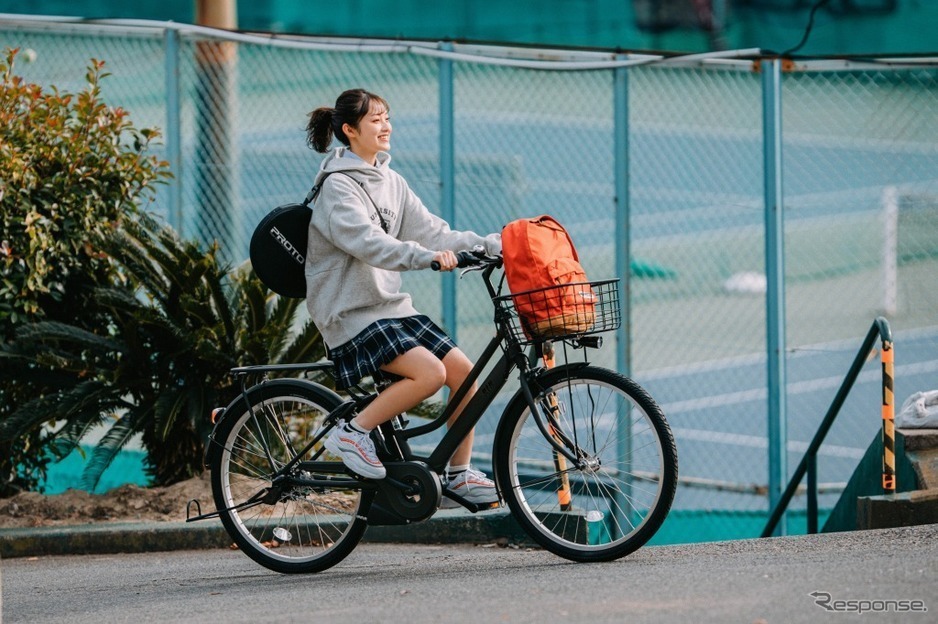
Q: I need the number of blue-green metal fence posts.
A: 4